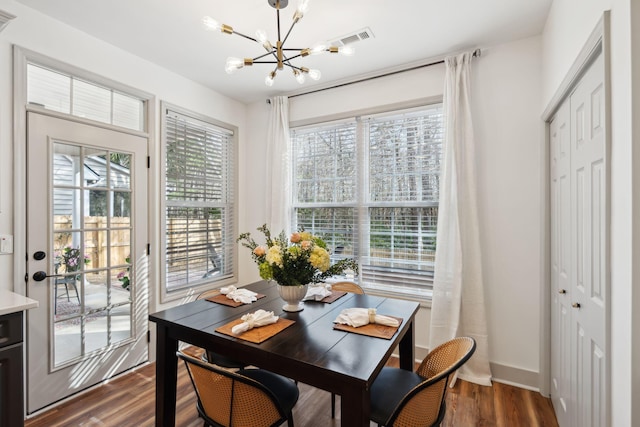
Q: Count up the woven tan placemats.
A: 4